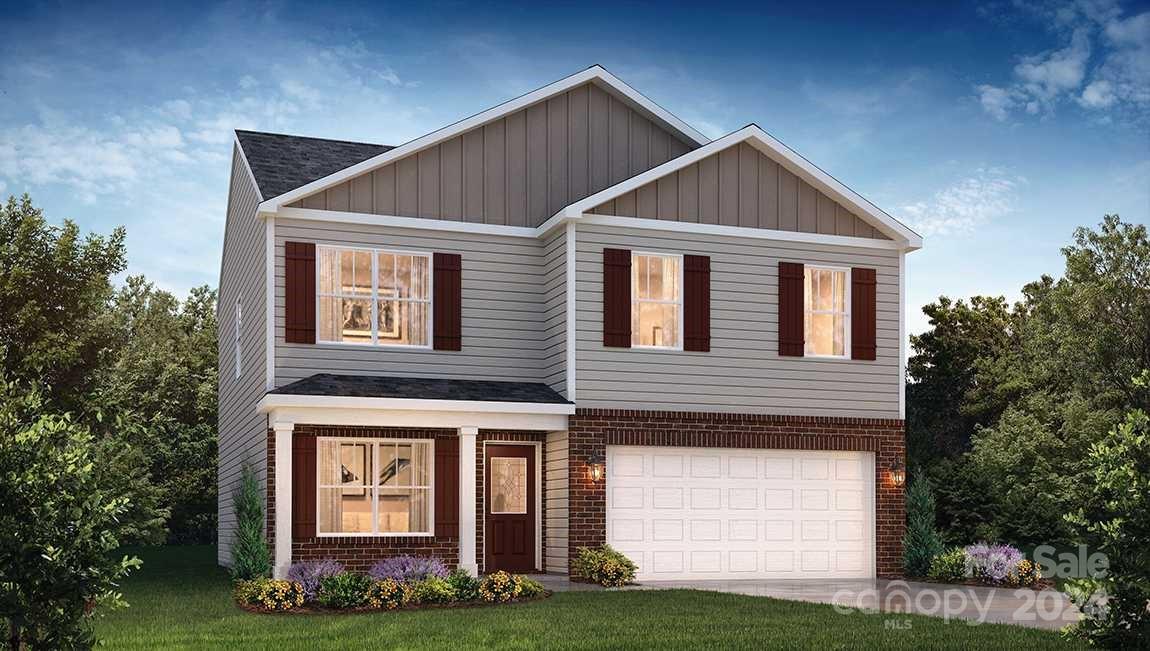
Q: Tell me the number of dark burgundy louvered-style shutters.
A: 8